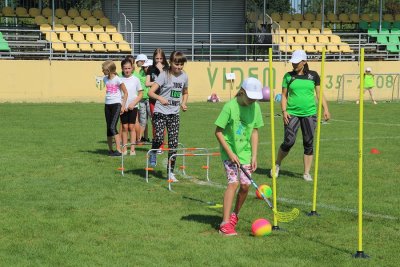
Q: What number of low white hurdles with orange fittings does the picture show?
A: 3